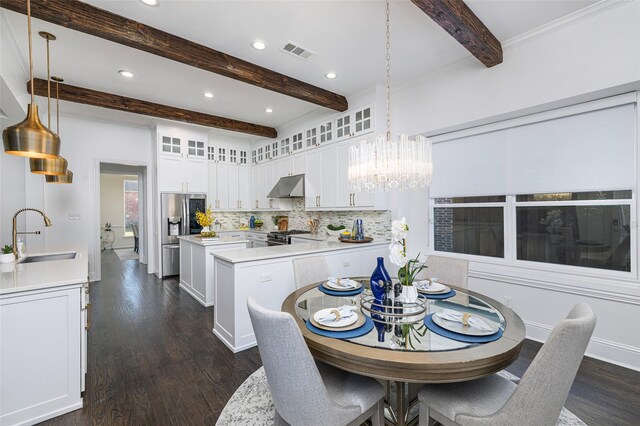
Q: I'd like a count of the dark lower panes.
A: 2